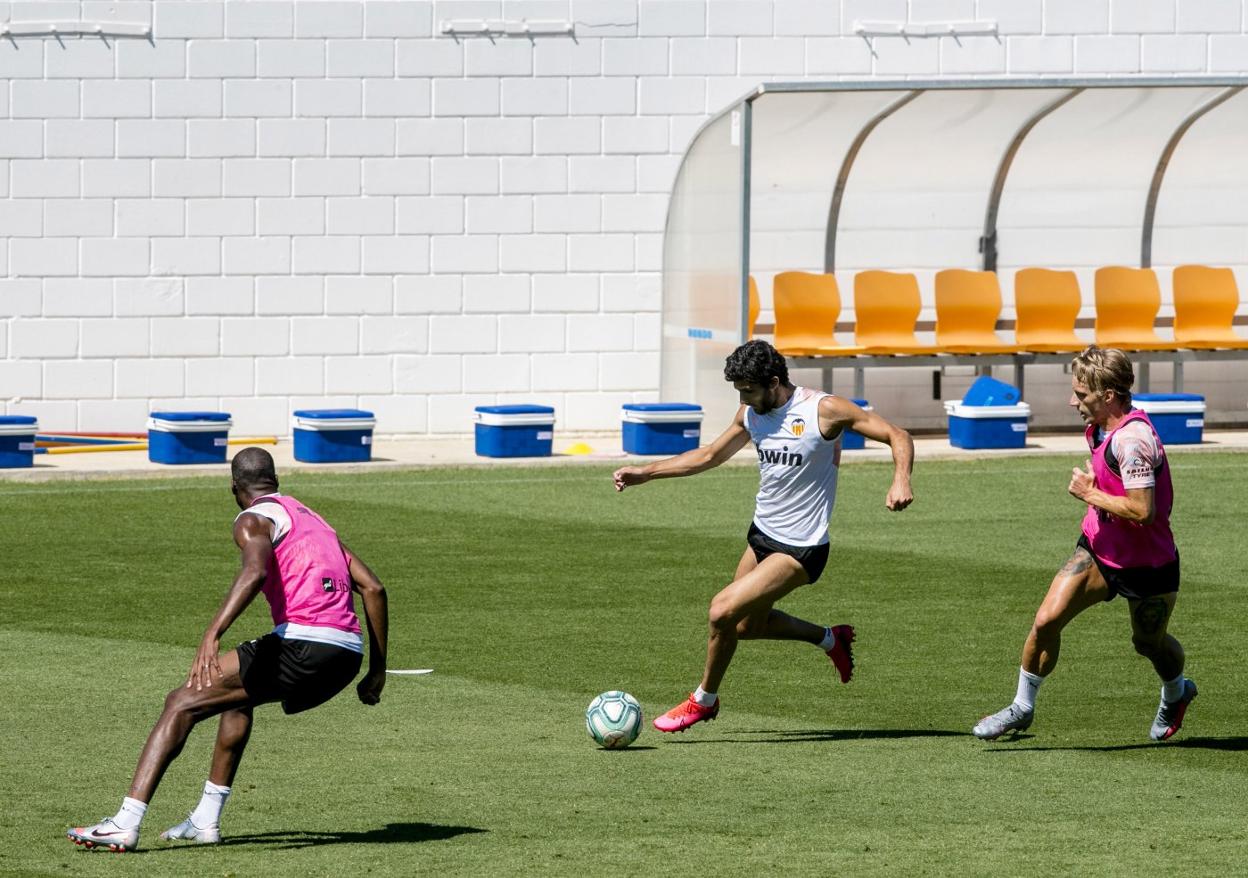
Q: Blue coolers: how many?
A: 8